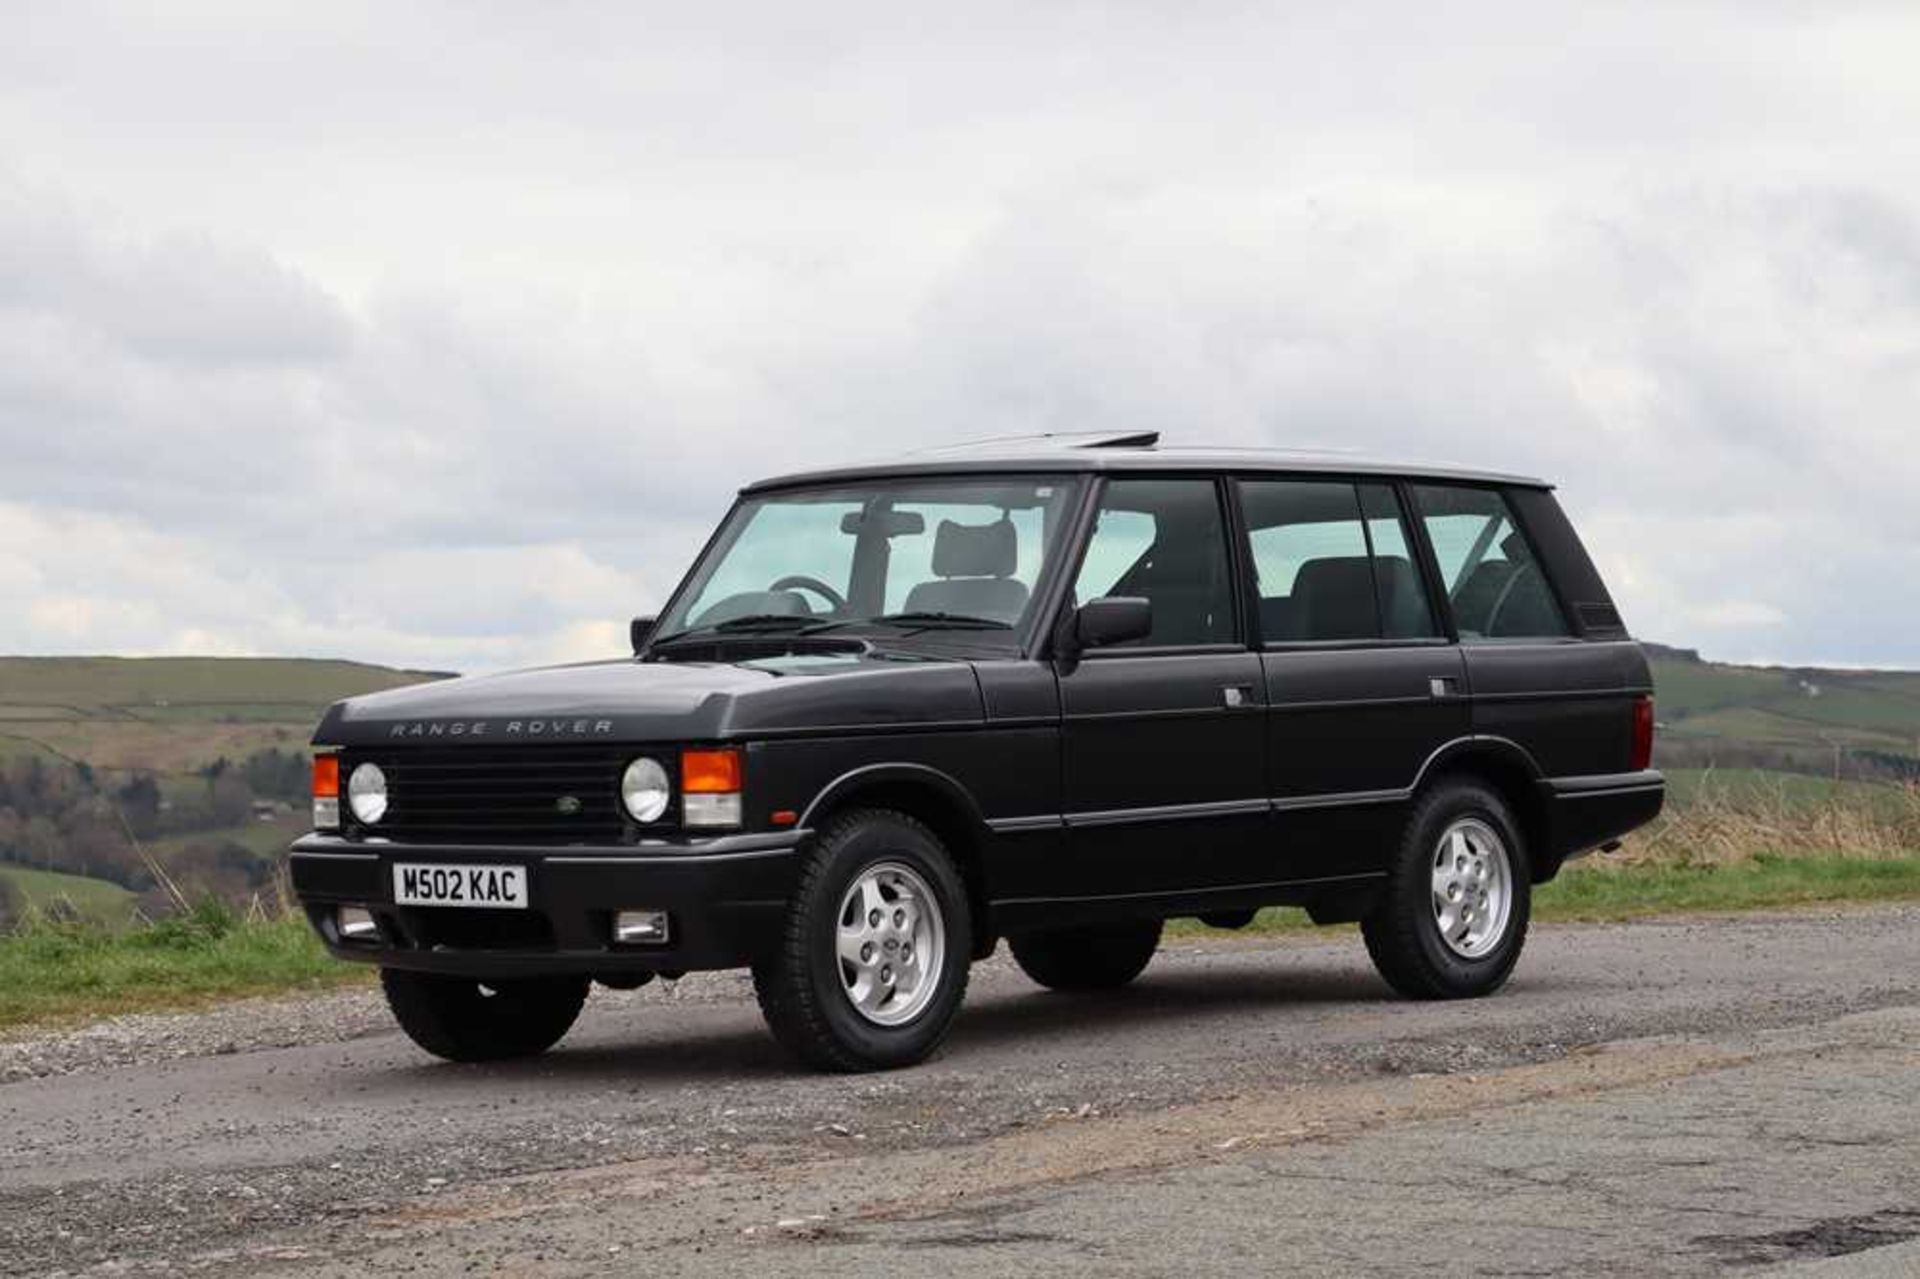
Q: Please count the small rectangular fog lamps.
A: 2